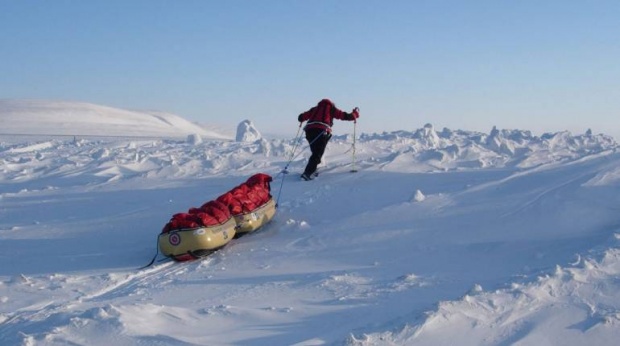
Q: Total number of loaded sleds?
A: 2